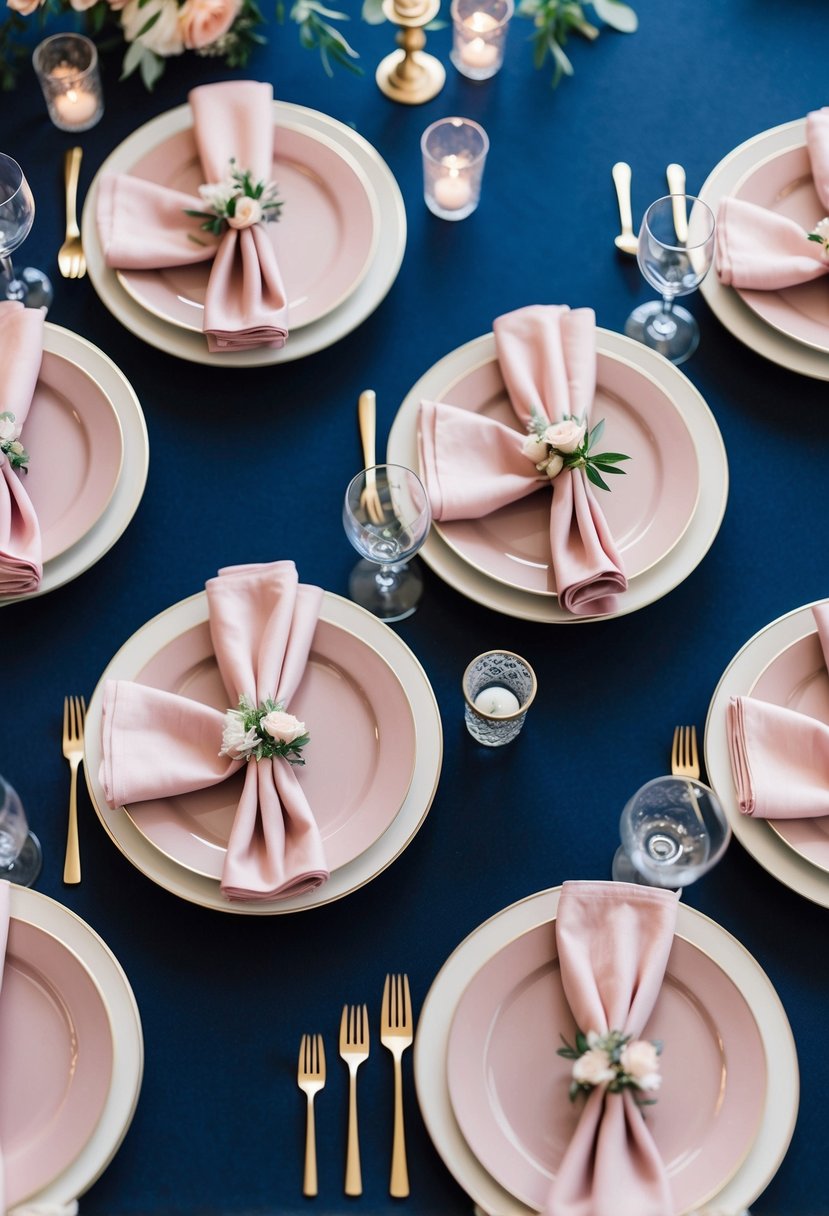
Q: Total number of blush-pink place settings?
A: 8